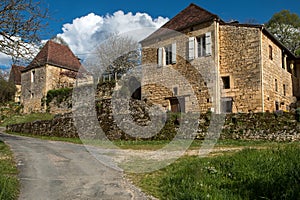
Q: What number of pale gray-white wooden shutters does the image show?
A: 4